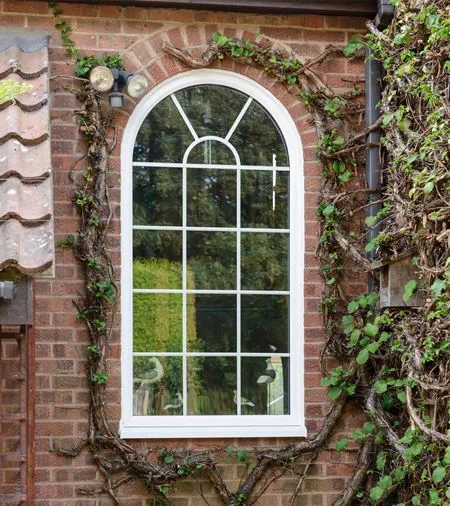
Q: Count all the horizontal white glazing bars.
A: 4